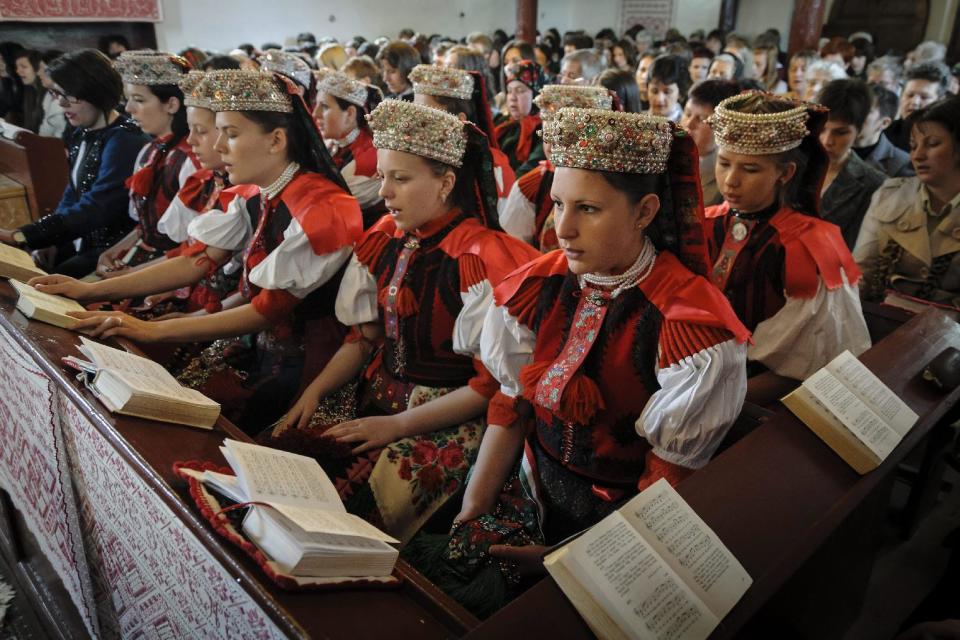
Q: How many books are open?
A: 6